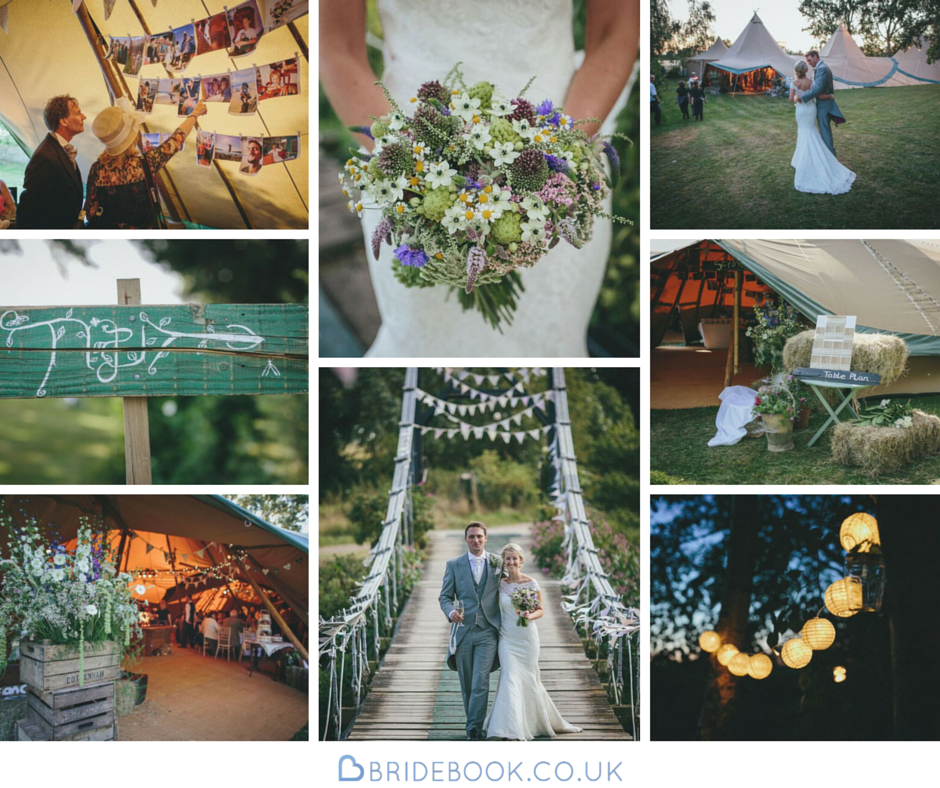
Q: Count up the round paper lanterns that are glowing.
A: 8